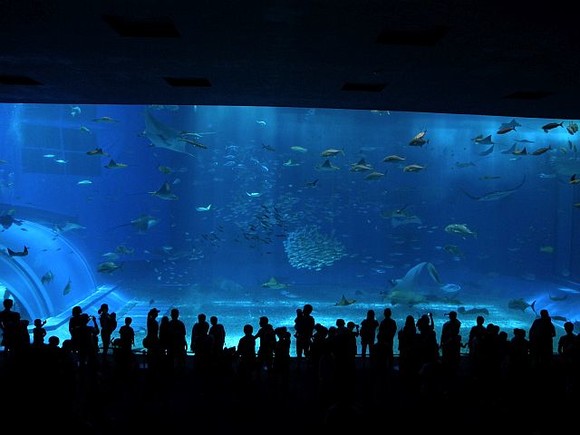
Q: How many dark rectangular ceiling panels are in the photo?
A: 6